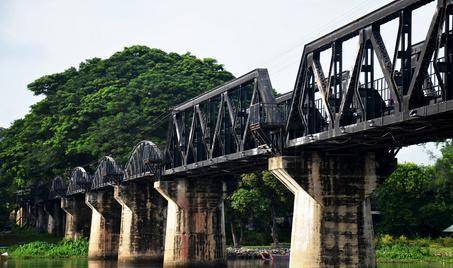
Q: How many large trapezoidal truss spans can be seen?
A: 2